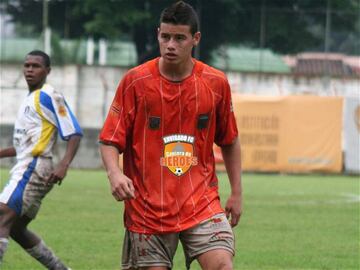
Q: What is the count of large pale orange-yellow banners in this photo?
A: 1